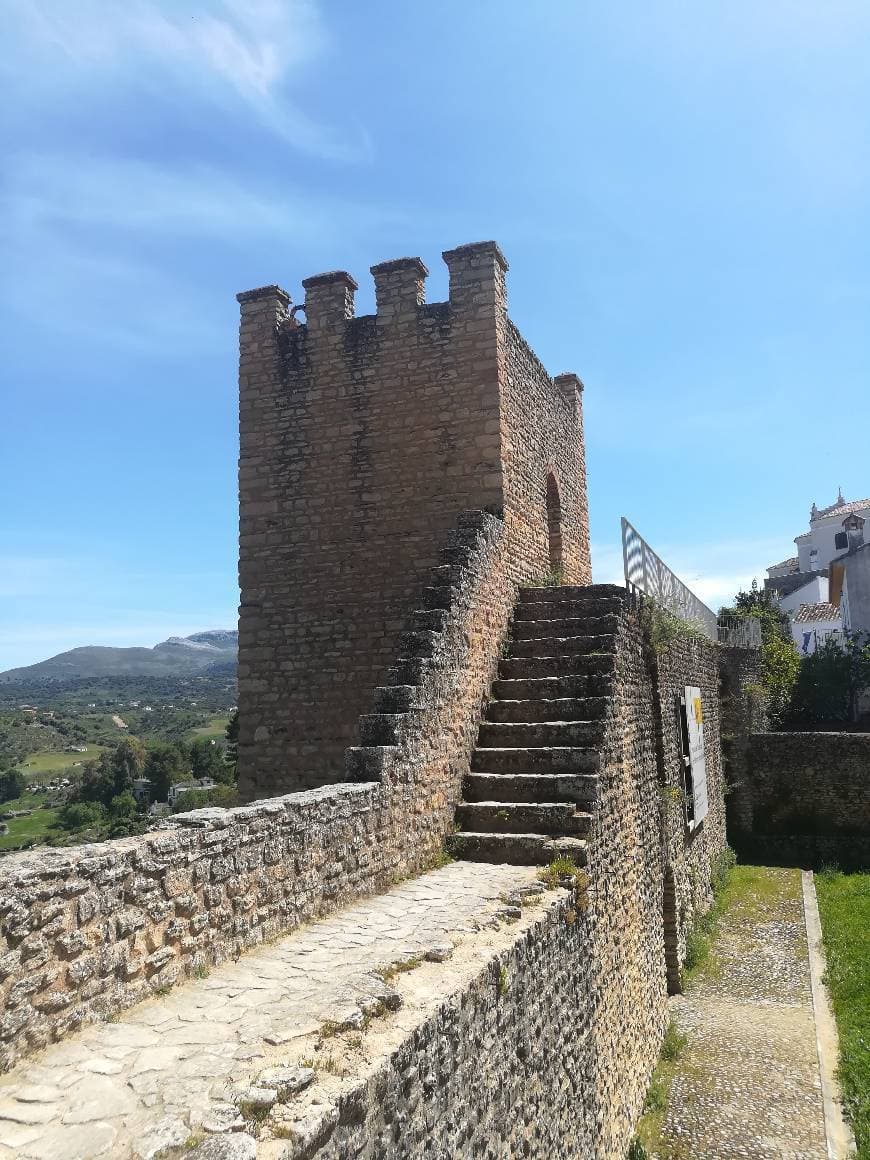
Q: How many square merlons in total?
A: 5